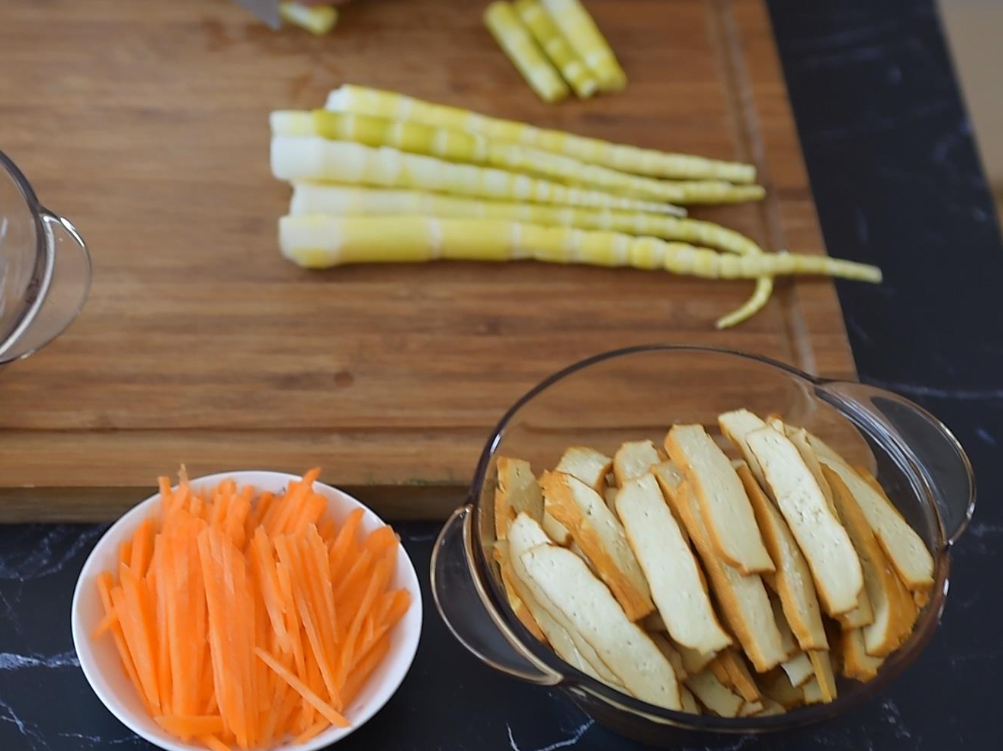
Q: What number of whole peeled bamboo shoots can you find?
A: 5